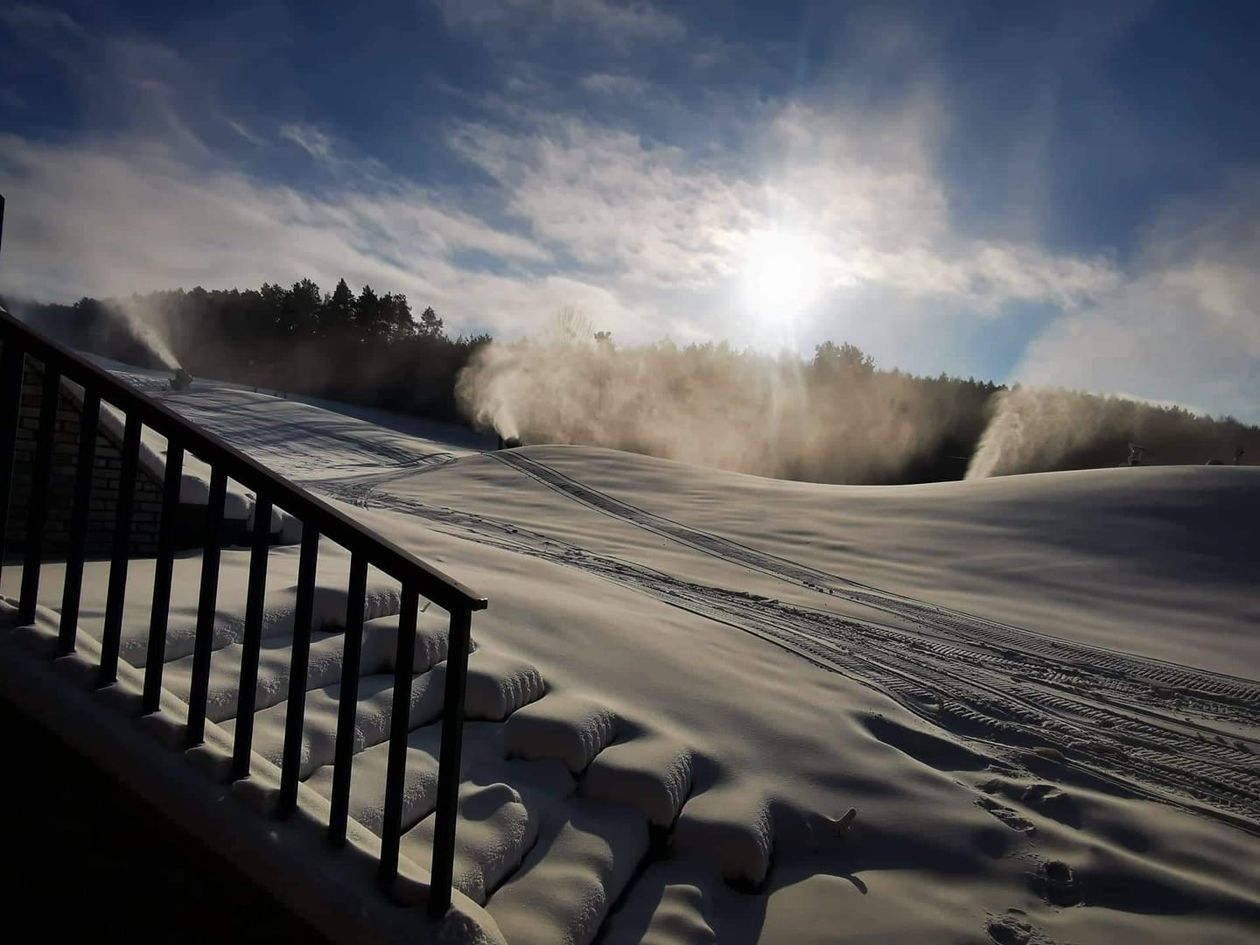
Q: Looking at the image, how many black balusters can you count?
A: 11